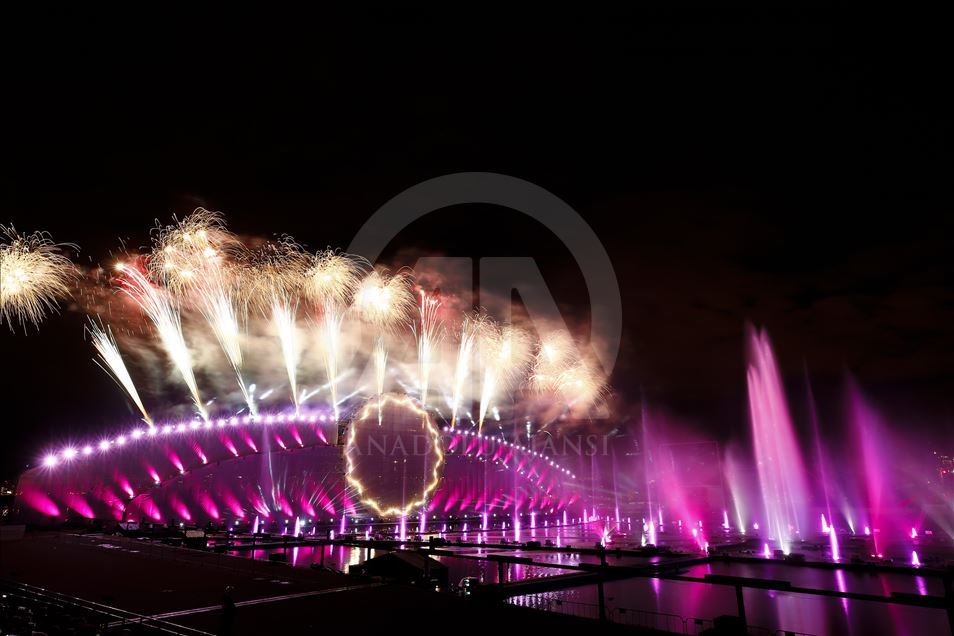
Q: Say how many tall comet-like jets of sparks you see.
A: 9